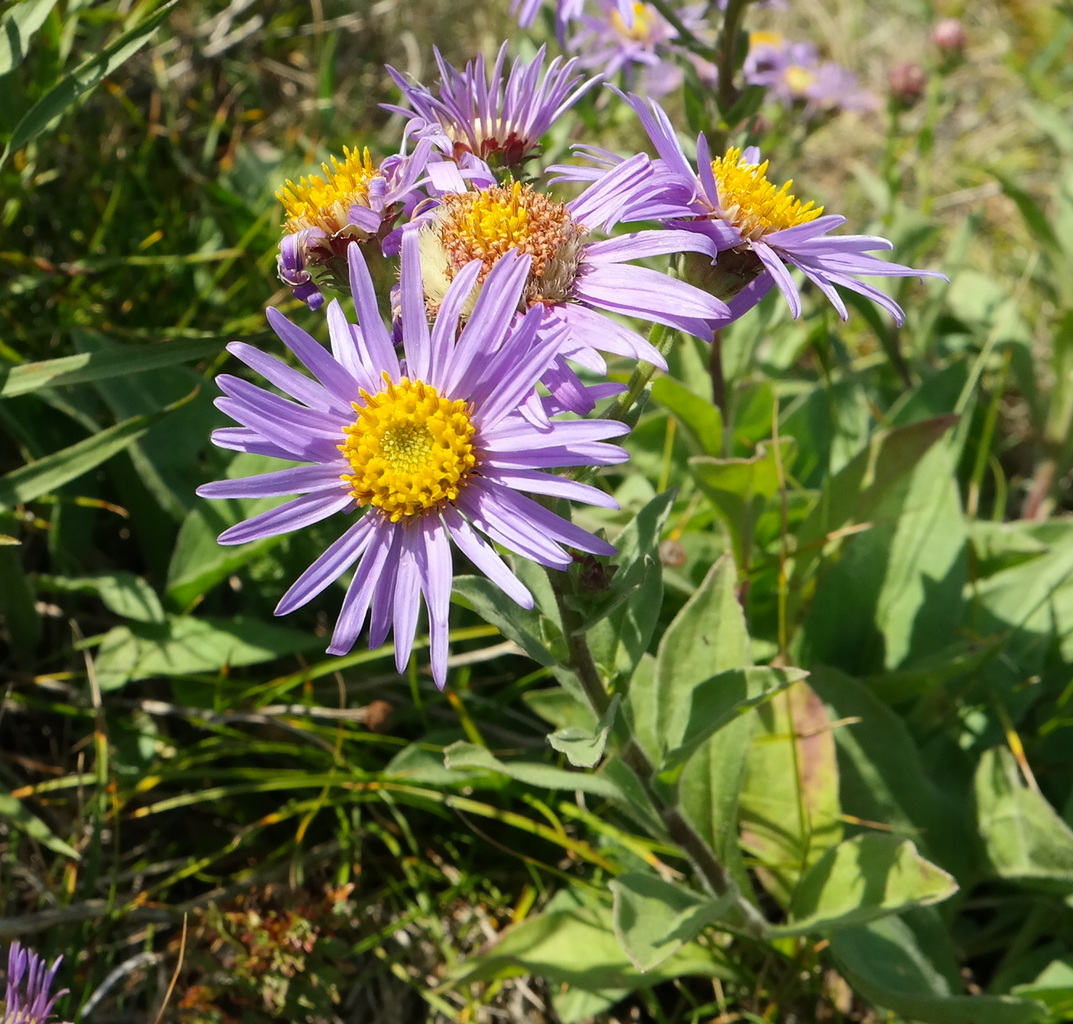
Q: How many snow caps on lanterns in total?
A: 0